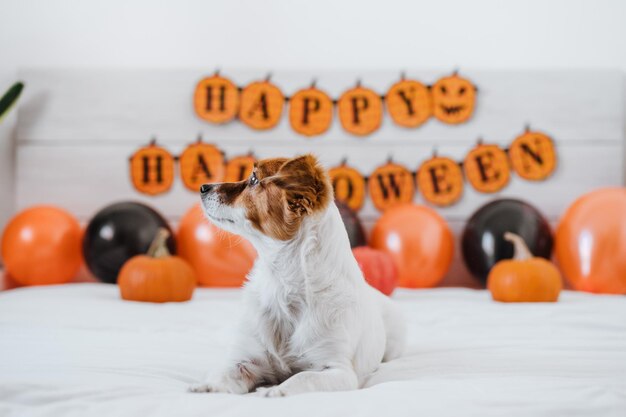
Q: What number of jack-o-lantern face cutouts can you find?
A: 1